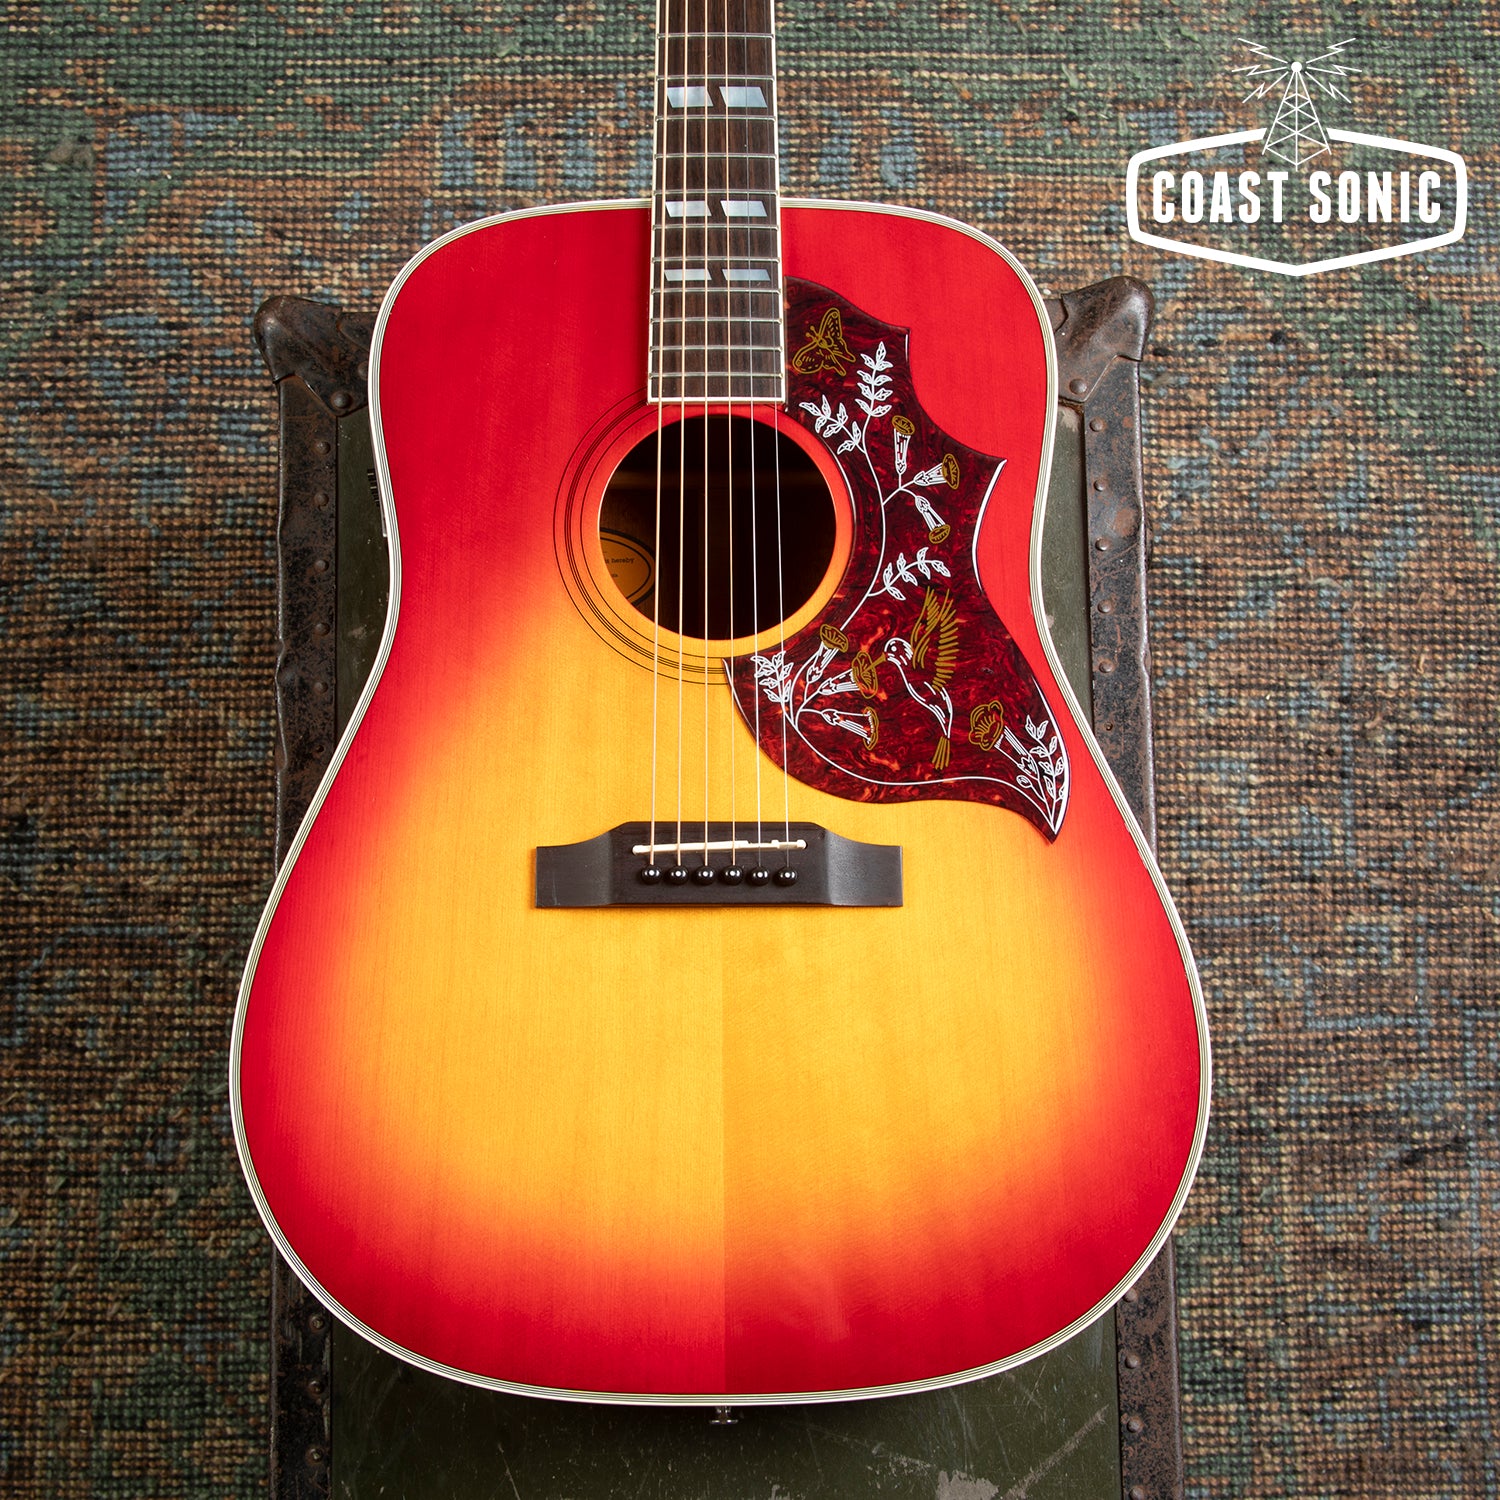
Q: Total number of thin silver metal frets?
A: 11